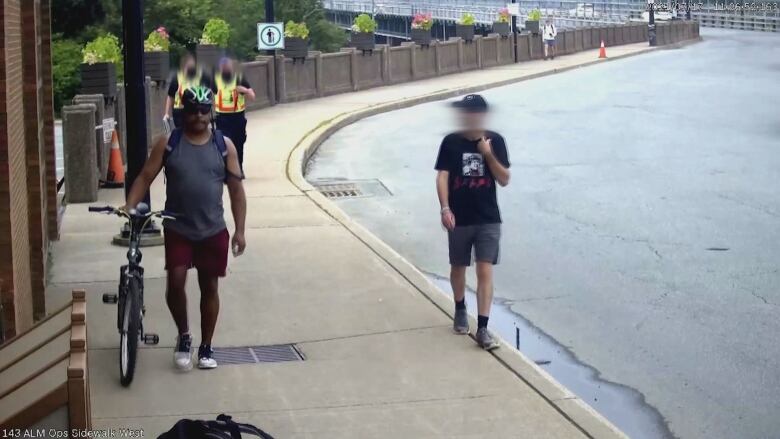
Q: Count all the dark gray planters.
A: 9